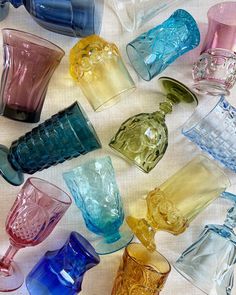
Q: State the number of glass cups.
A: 15